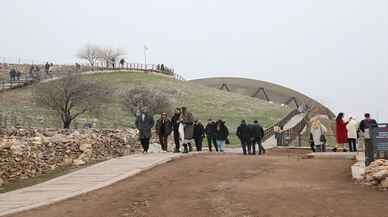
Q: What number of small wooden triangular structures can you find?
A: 3